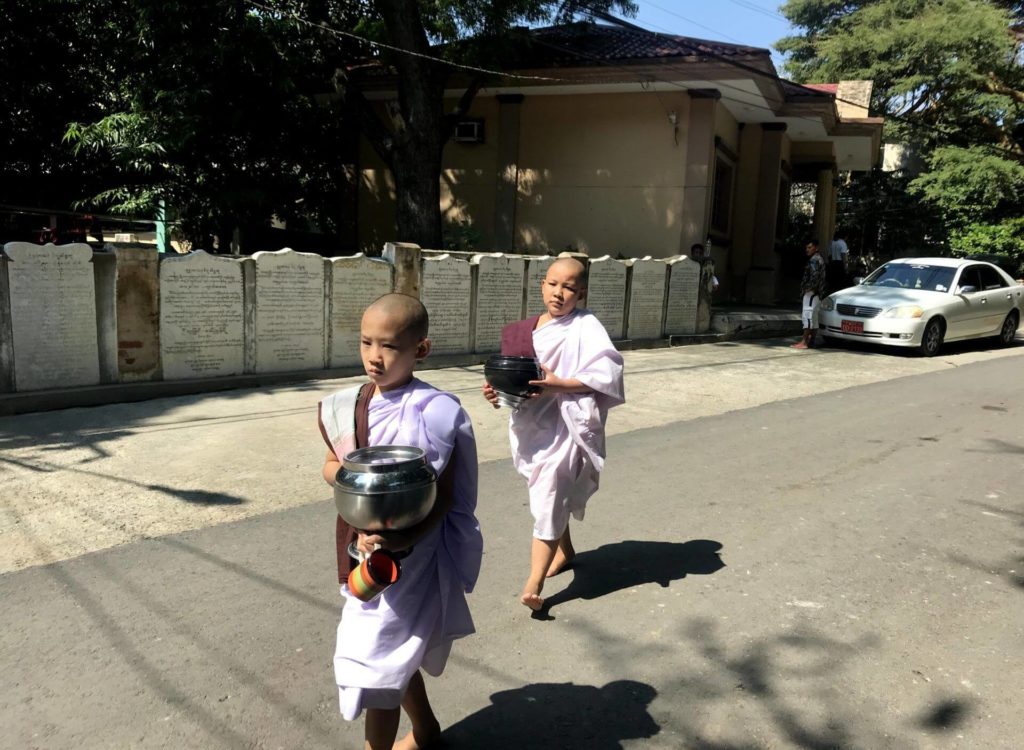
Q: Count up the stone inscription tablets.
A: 10